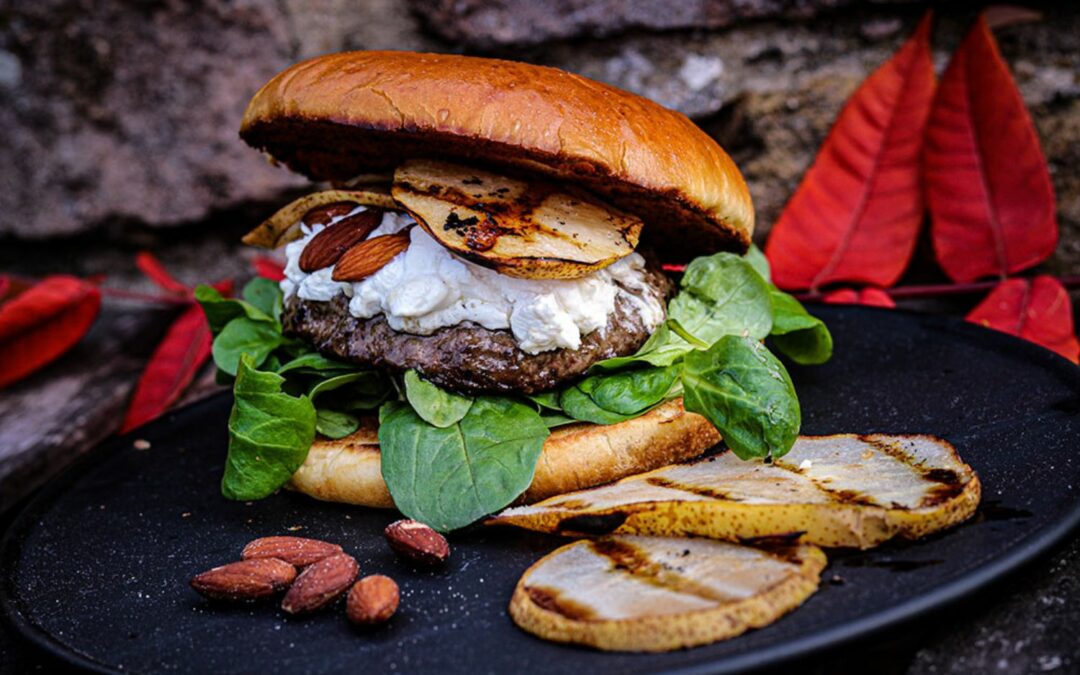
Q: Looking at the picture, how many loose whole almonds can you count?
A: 5